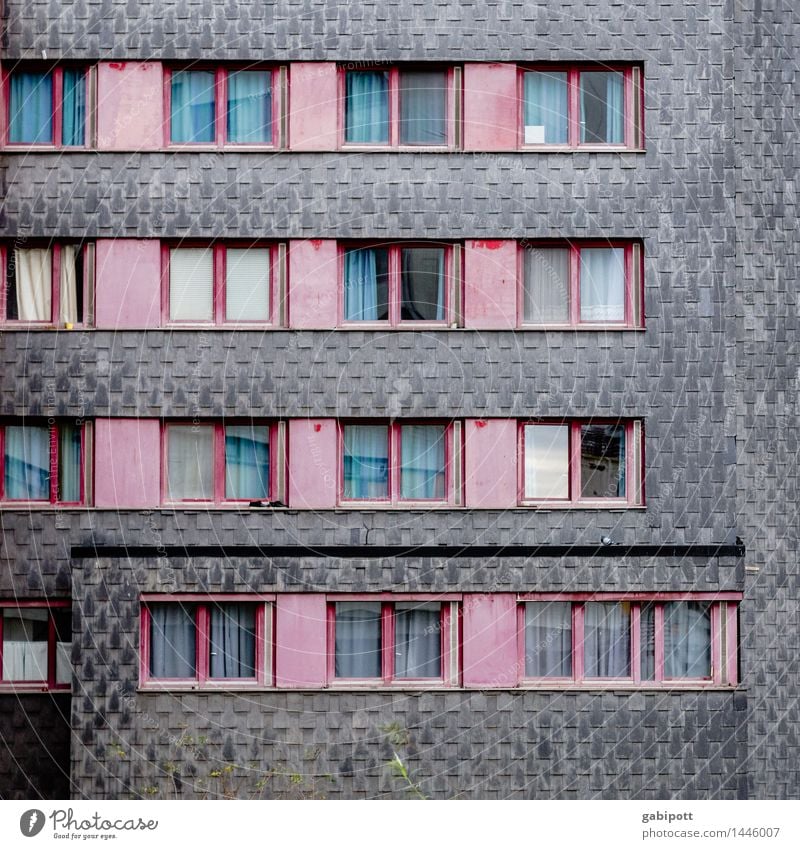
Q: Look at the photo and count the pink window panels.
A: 11